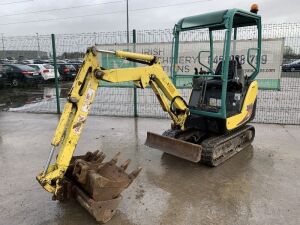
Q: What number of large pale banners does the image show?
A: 1